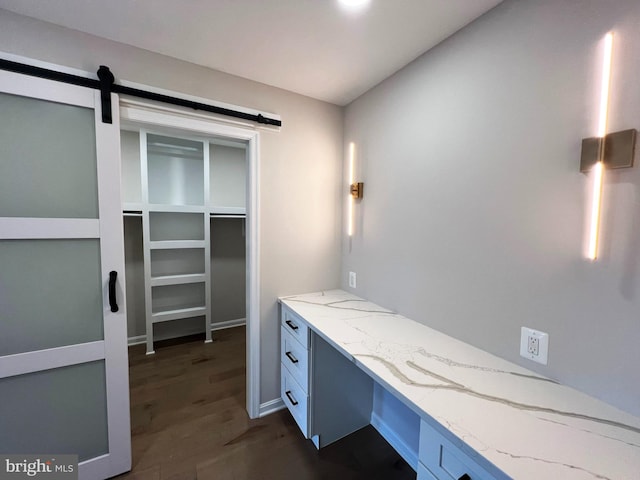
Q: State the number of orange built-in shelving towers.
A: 0